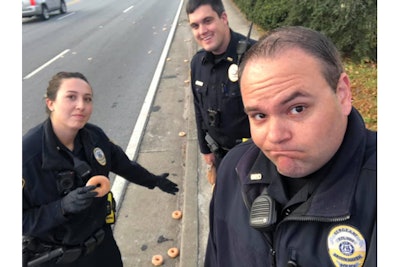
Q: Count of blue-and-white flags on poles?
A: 0